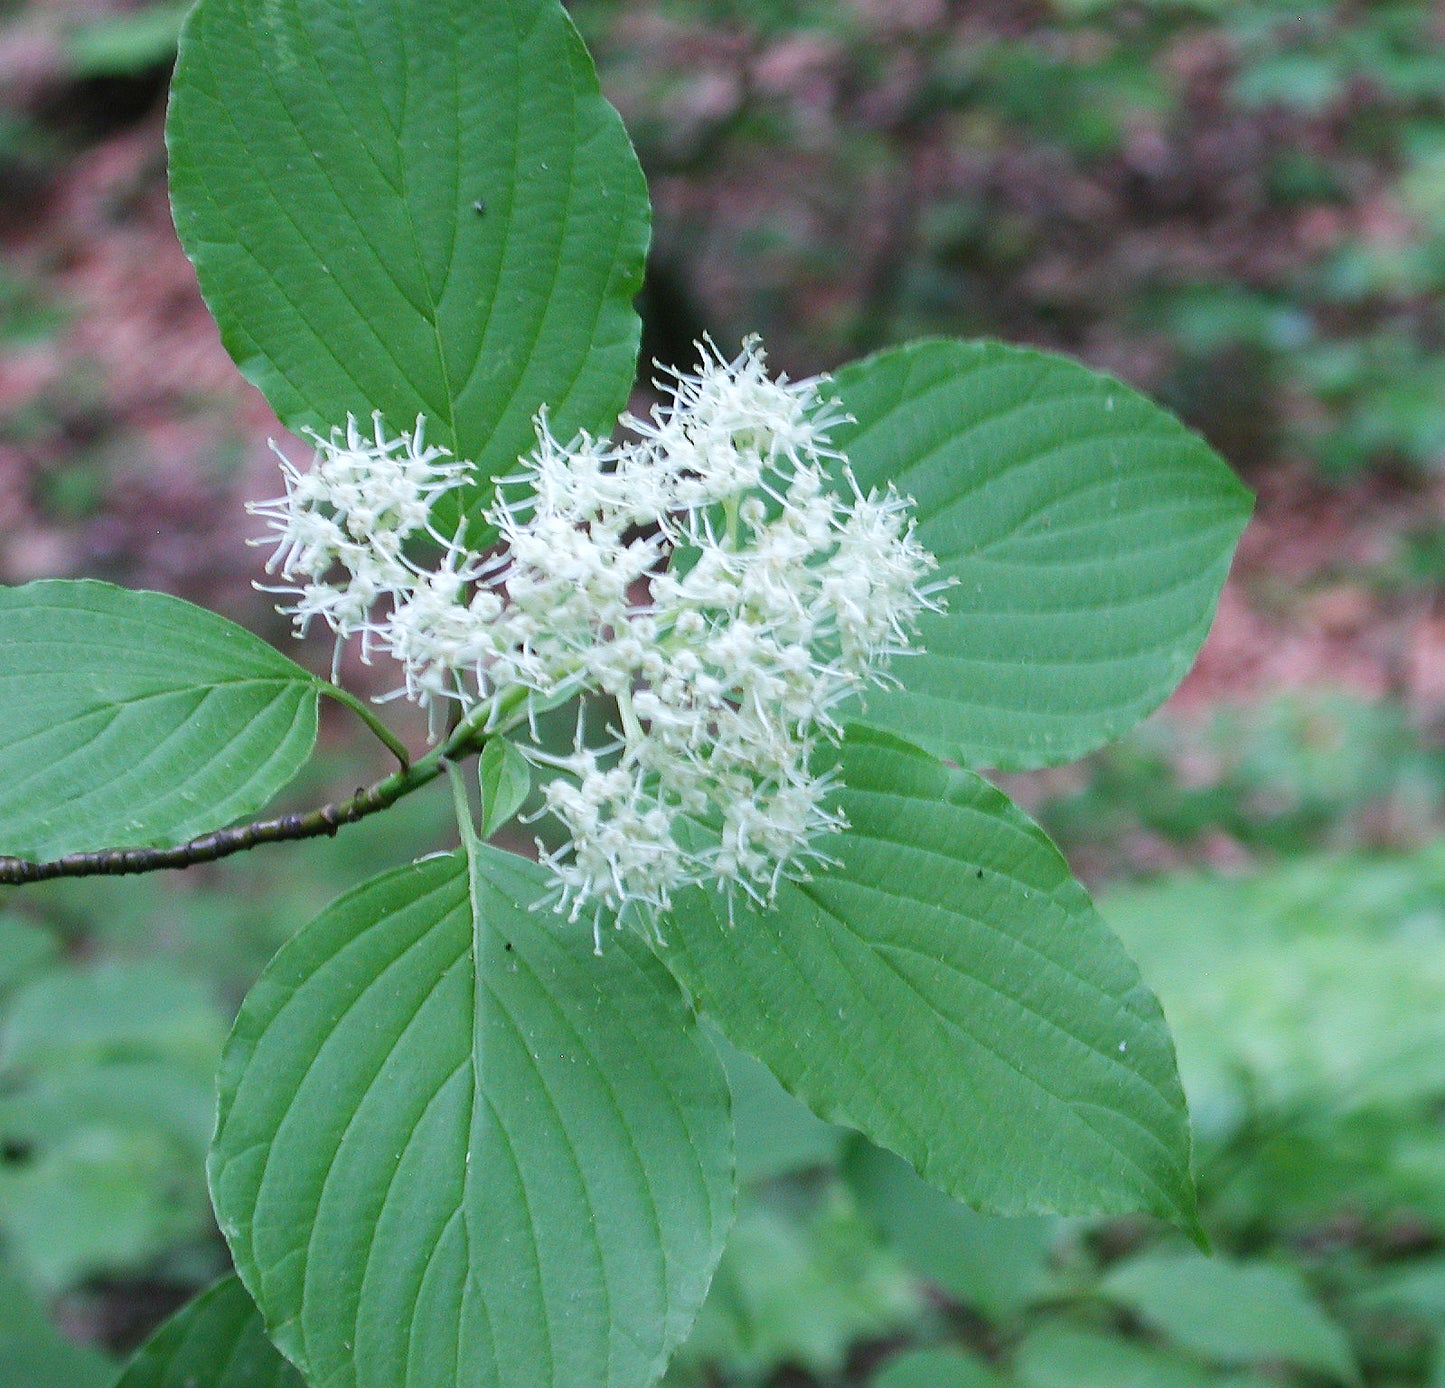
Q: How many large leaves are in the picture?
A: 5